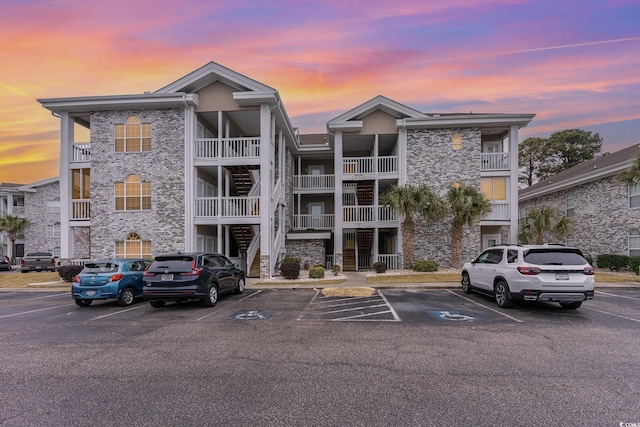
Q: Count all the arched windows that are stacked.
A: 3